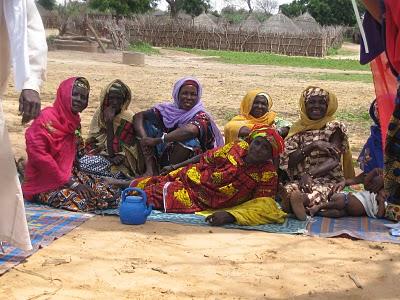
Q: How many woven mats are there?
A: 3